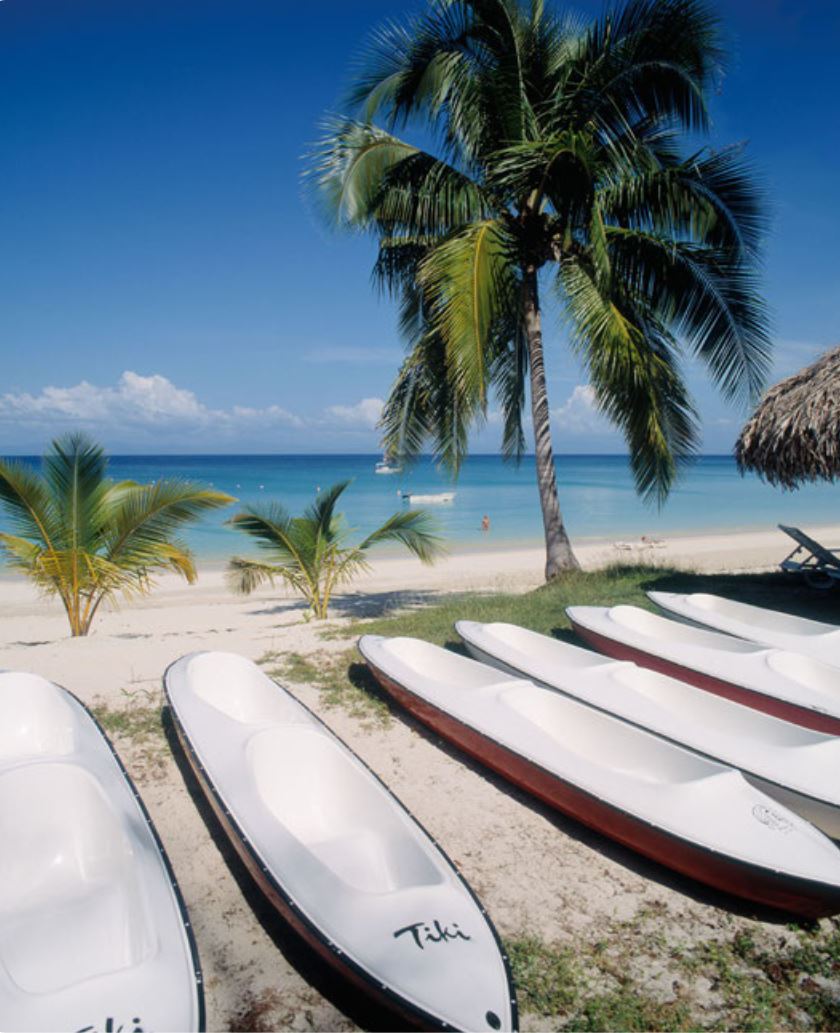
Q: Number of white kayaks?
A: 6